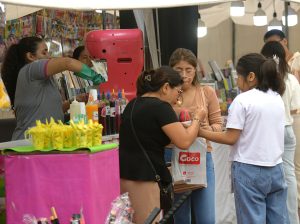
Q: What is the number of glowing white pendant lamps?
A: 5